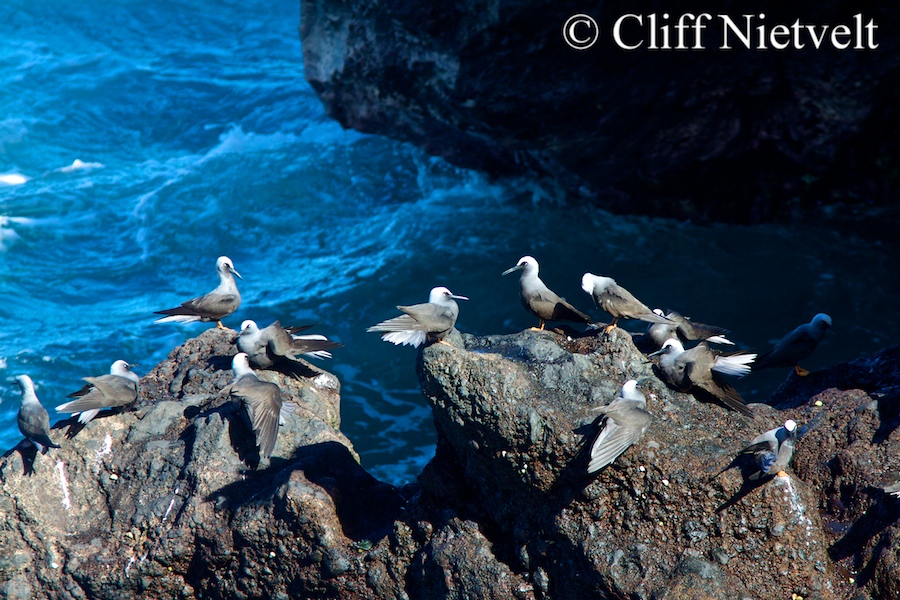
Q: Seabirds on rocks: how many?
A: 13